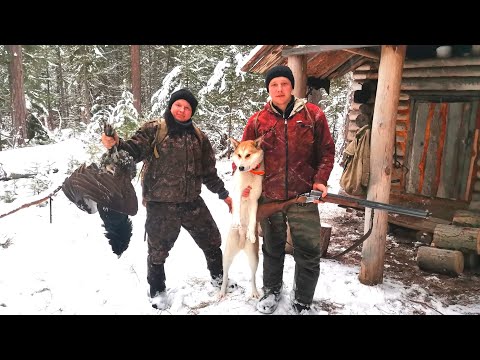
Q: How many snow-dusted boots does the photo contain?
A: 4